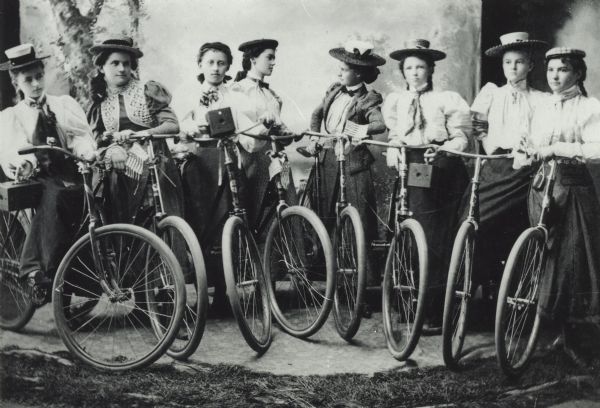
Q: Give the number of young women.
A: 8